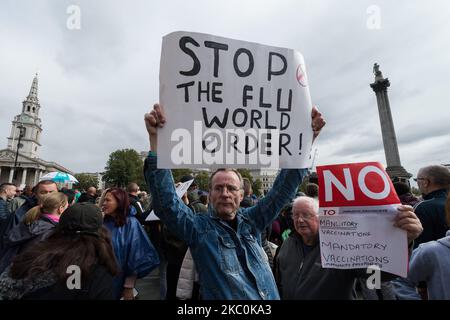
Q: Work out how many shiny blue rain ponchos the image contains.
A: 1